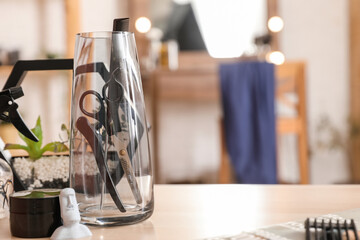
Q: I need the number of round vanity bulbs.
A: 3